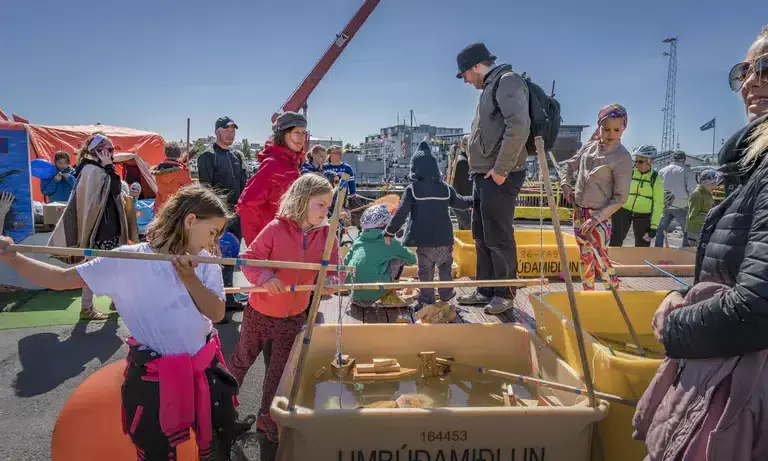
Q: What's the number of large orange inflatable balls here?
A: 1